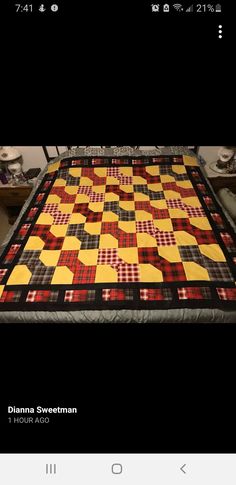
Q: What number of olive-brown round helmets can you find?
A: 0